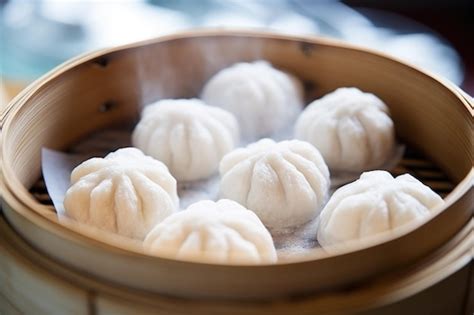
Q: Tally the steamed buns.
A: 7